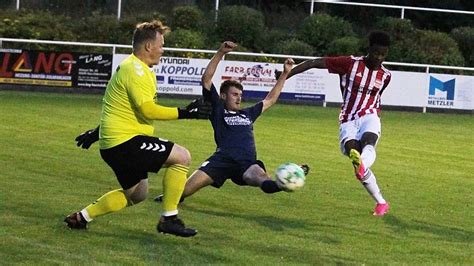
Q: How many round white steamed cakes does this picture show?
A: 0